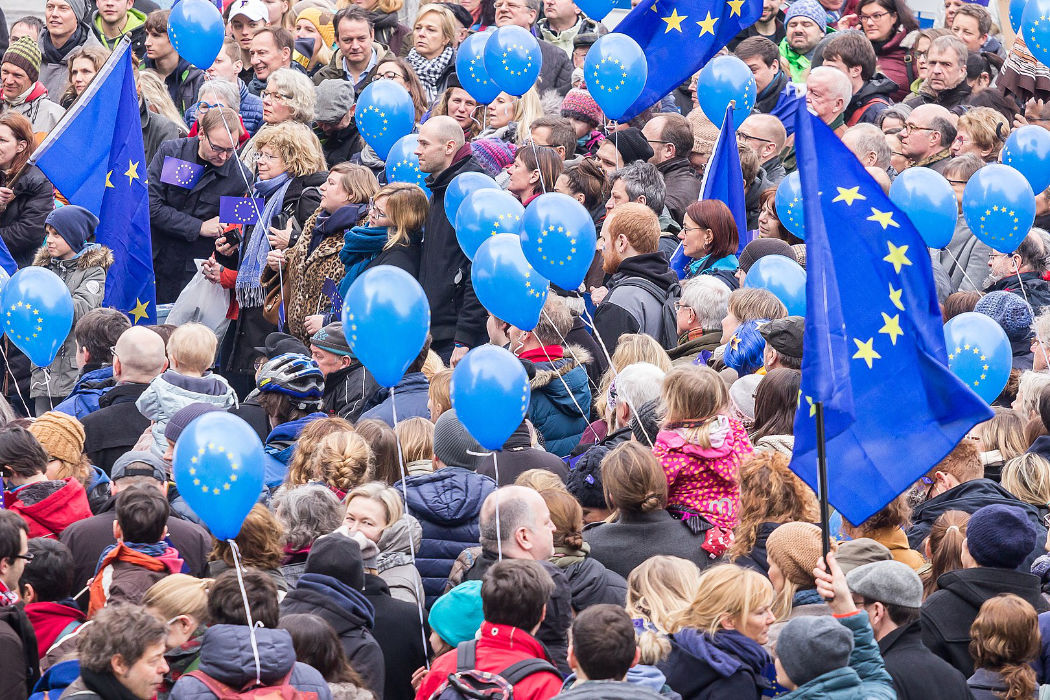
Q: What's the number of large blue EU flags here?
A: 4